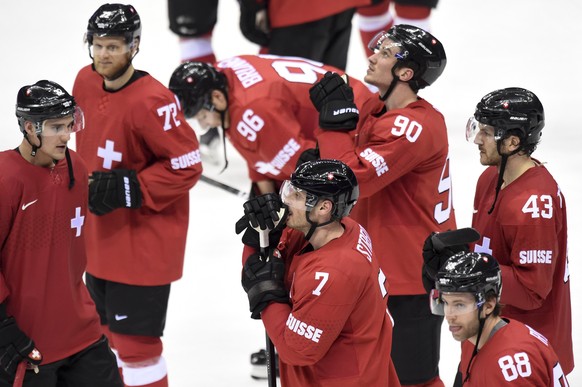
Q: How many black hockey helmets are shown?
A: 7